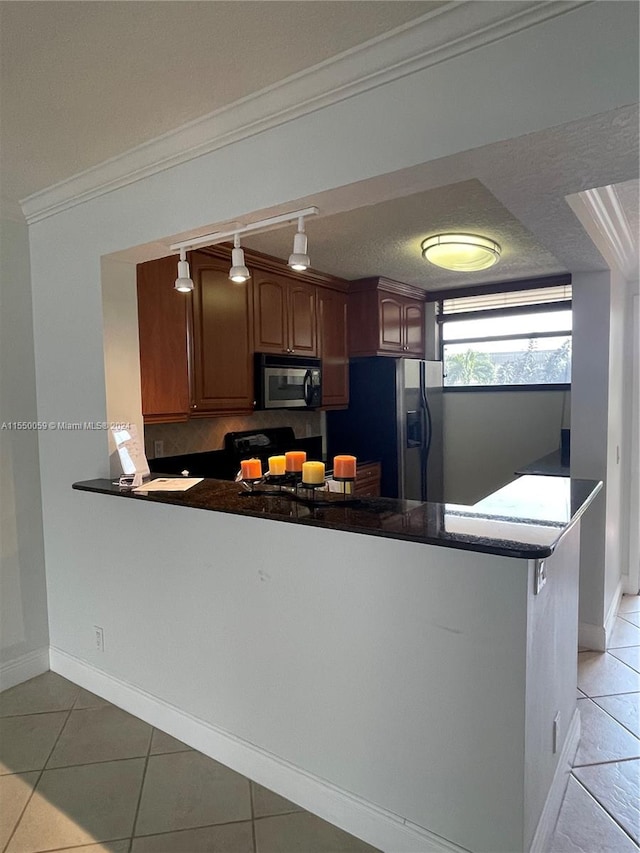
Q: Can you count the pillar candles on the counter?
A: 5